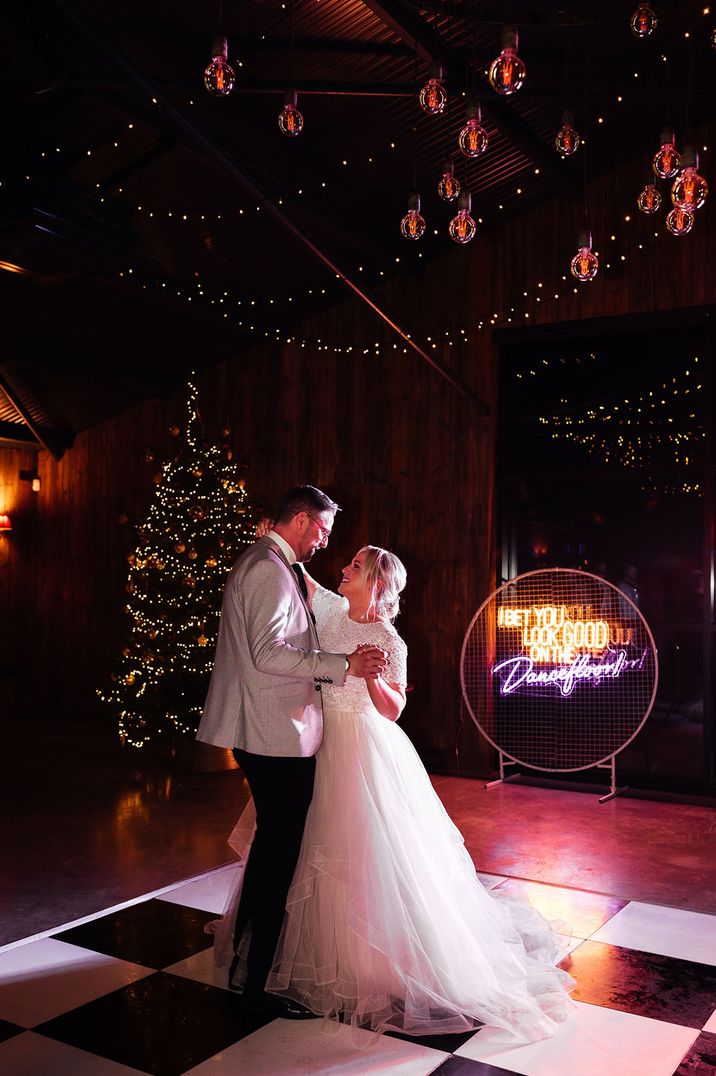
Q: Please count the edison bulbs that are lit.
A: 15